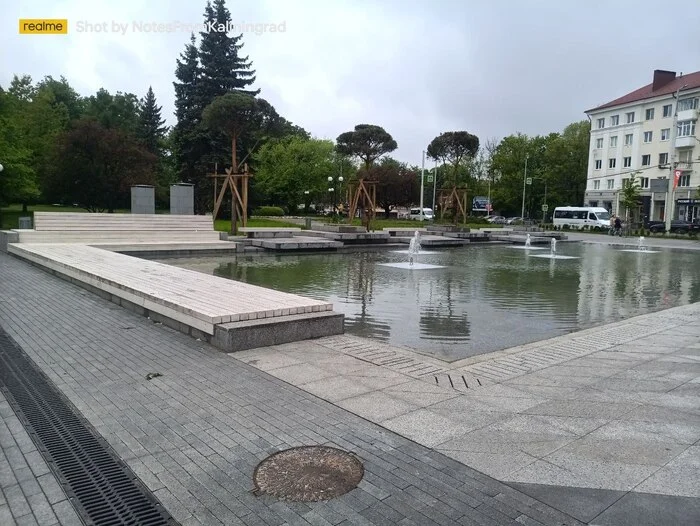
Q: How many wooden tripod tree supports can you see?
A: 3